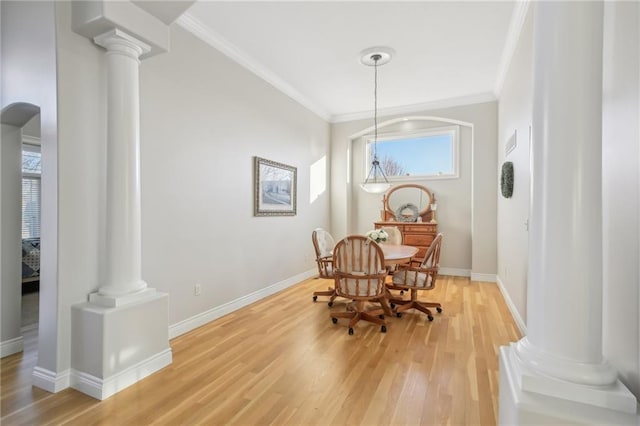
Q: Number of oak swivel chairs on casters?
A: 4